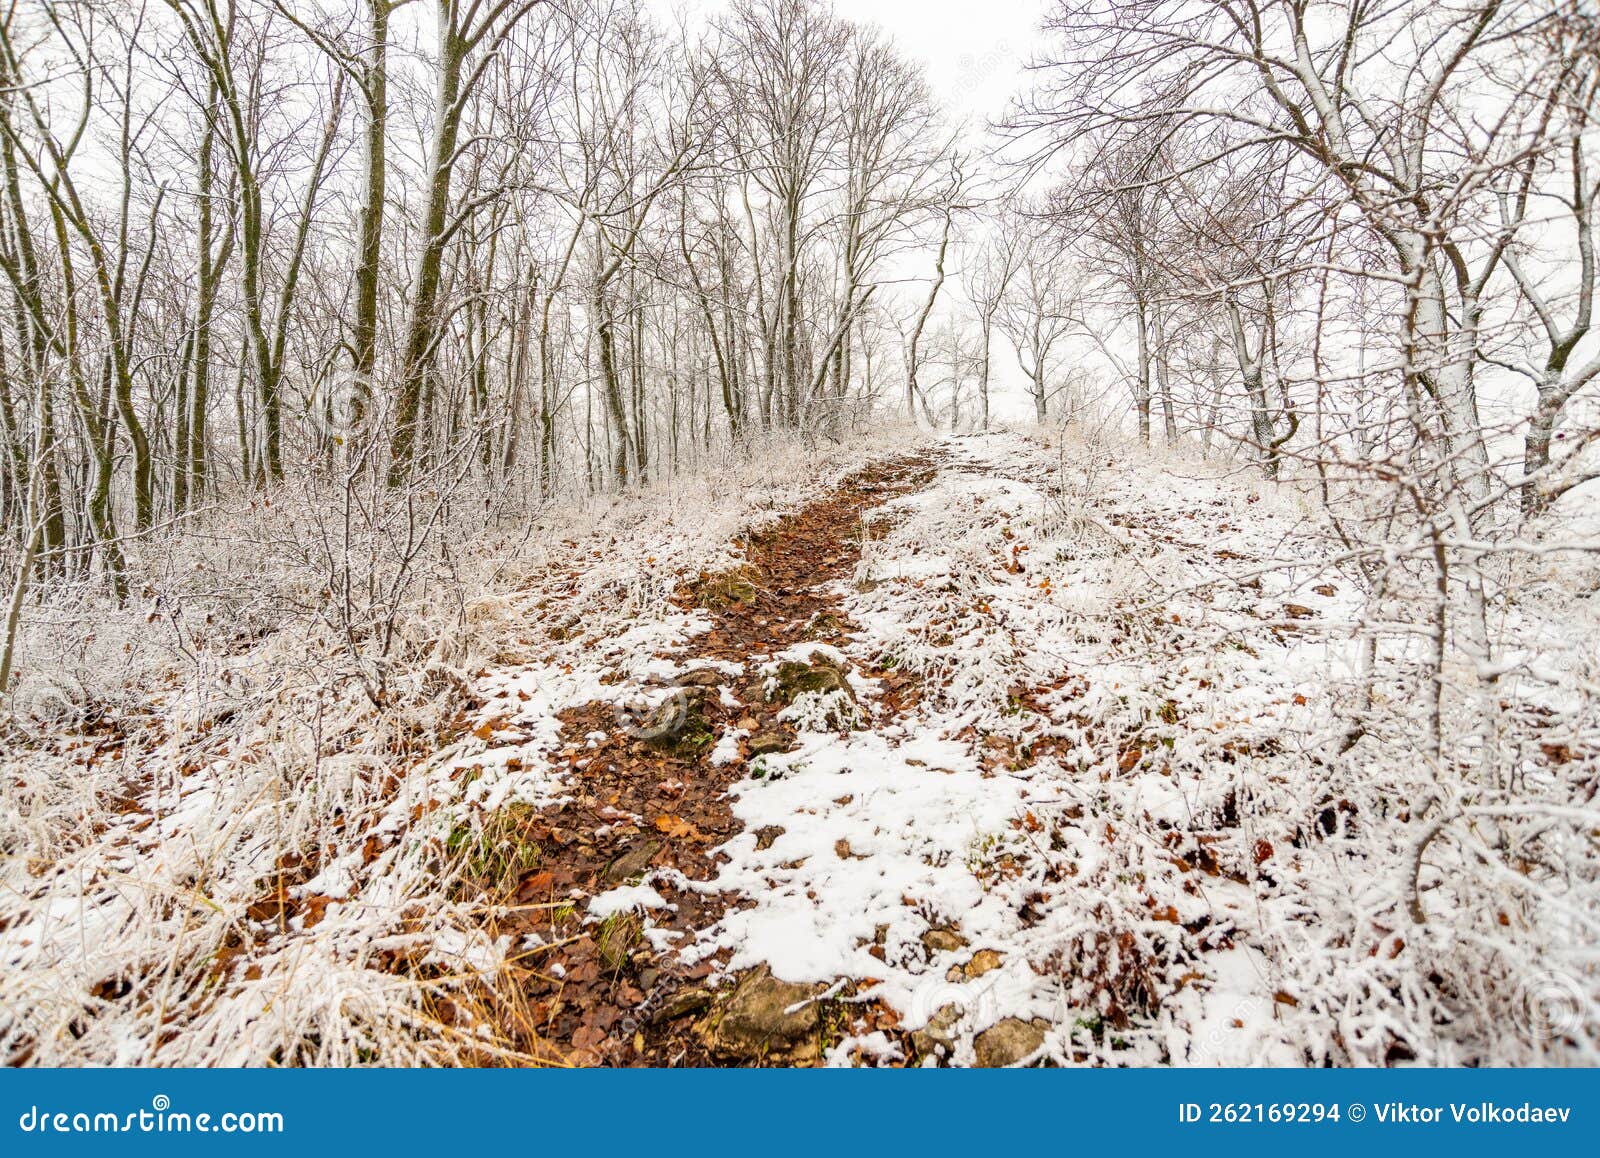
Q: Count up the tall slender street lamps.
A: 0